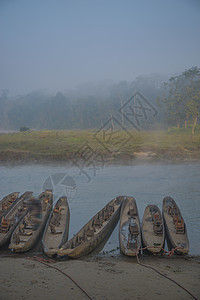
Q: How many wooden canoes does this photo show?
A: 8